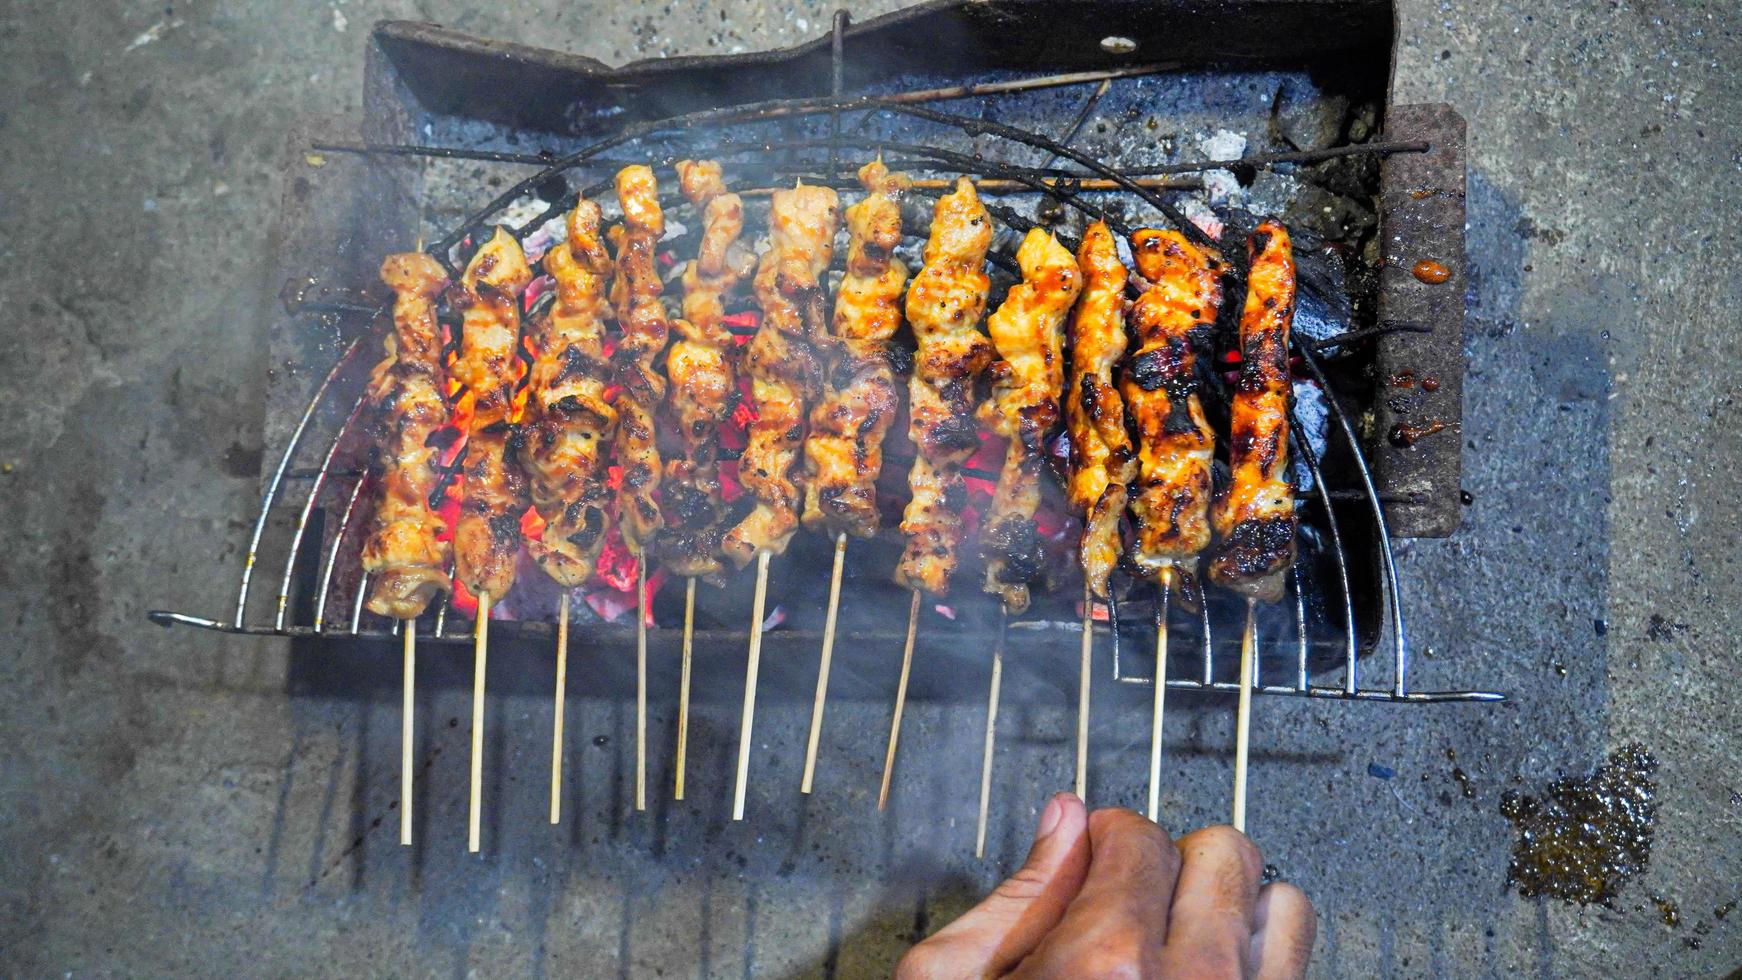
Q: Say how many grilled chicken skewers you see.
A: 12